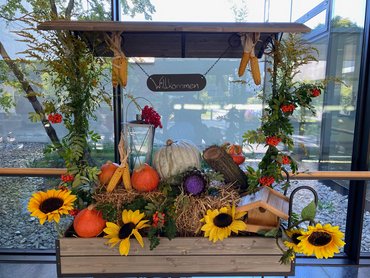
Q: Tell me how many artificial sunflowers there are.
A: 5